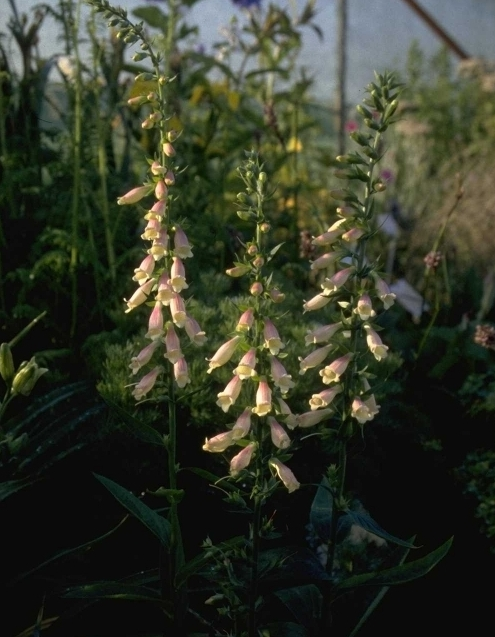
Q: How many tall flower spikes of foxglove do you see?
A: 3